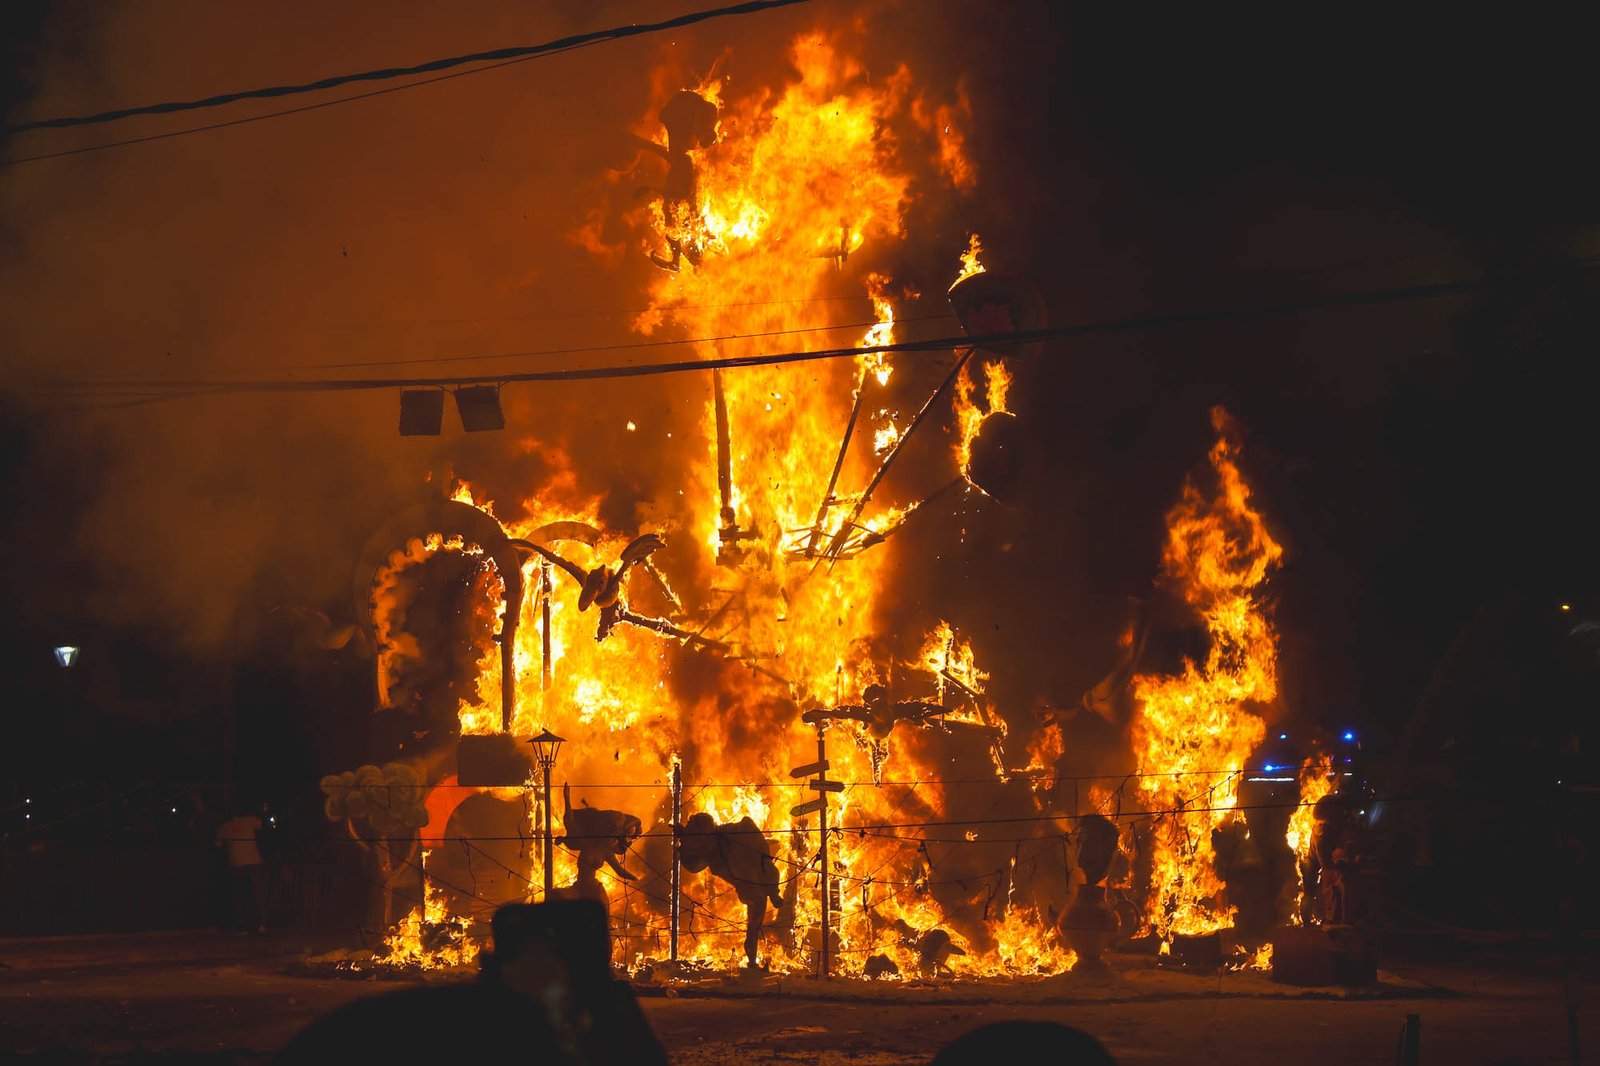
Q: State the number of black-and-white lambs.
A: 0